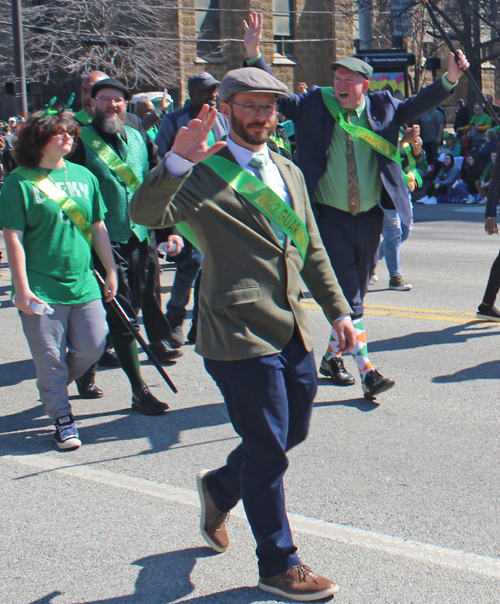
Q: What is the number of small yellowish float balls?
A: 0